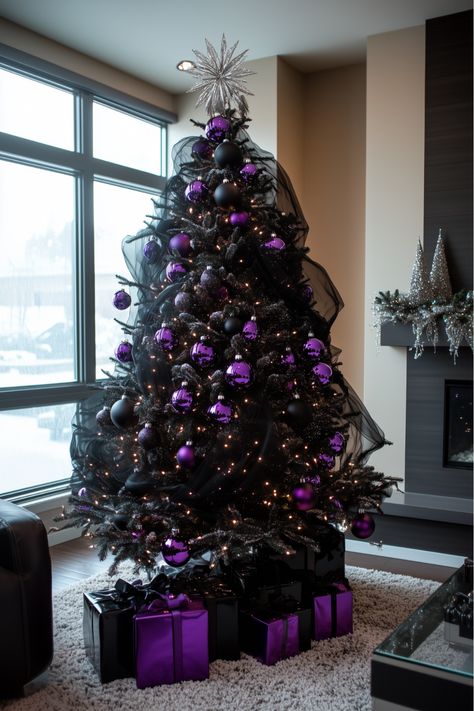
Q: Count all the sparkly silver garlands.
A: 1